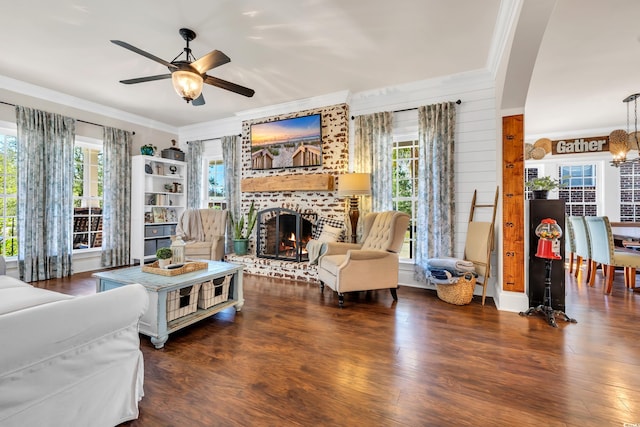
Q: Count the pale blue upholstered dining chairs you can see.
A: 3